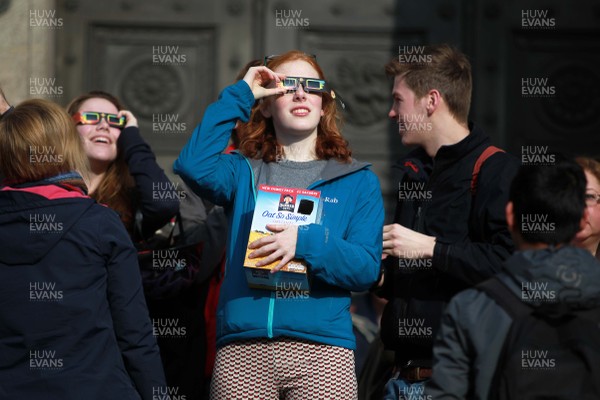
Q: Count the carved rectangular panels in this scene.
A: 3